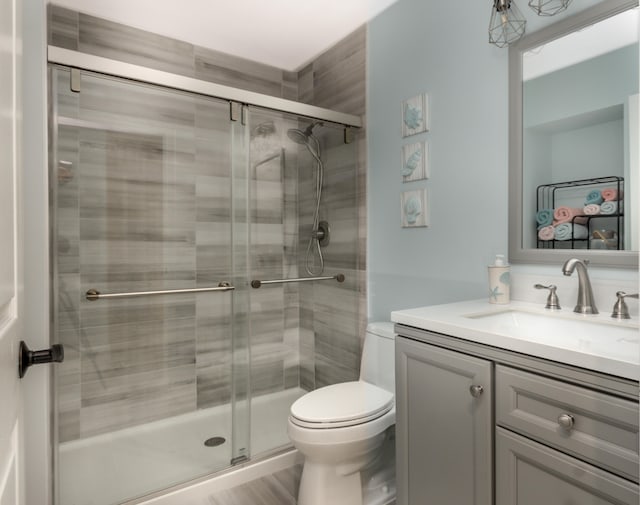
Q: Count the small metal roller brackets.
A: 4